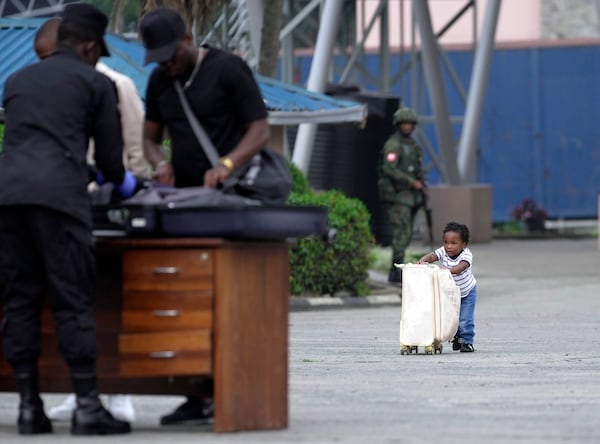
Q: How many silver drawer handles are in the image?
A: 3